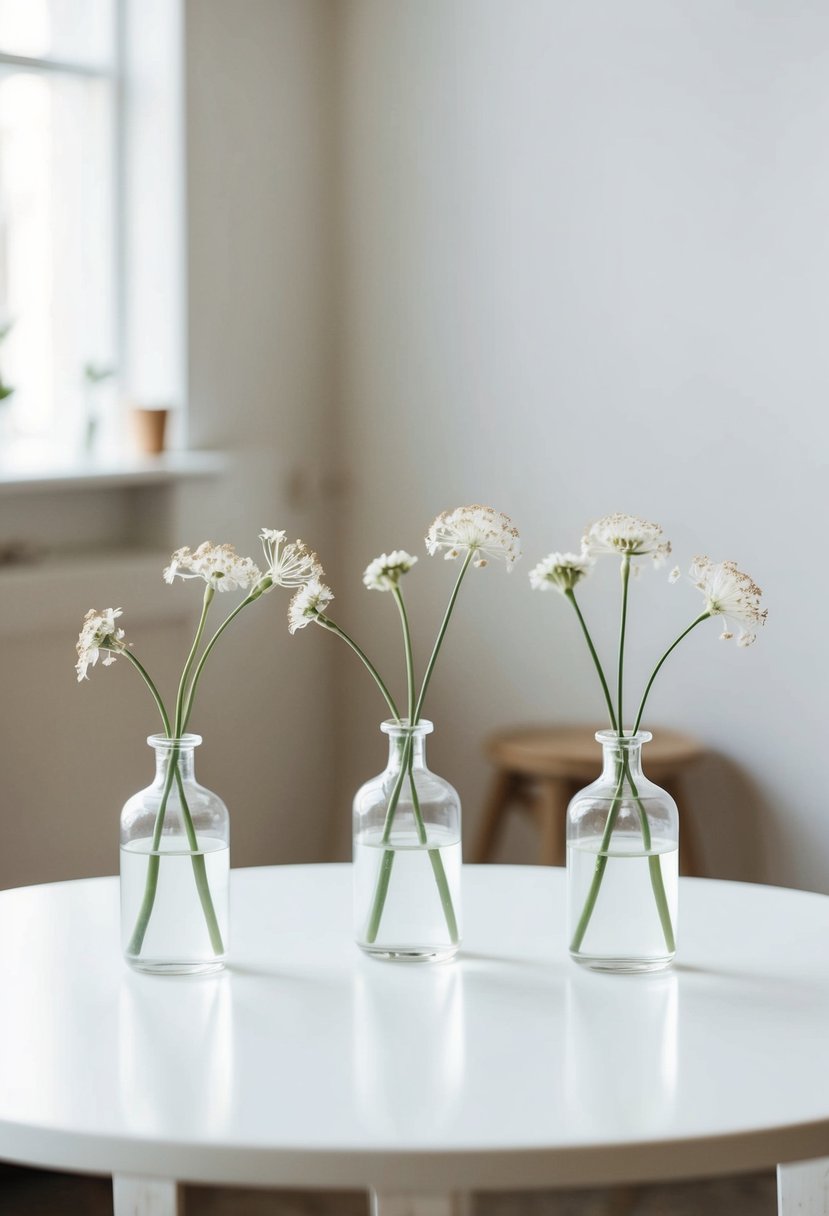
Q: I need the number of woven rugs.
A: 0